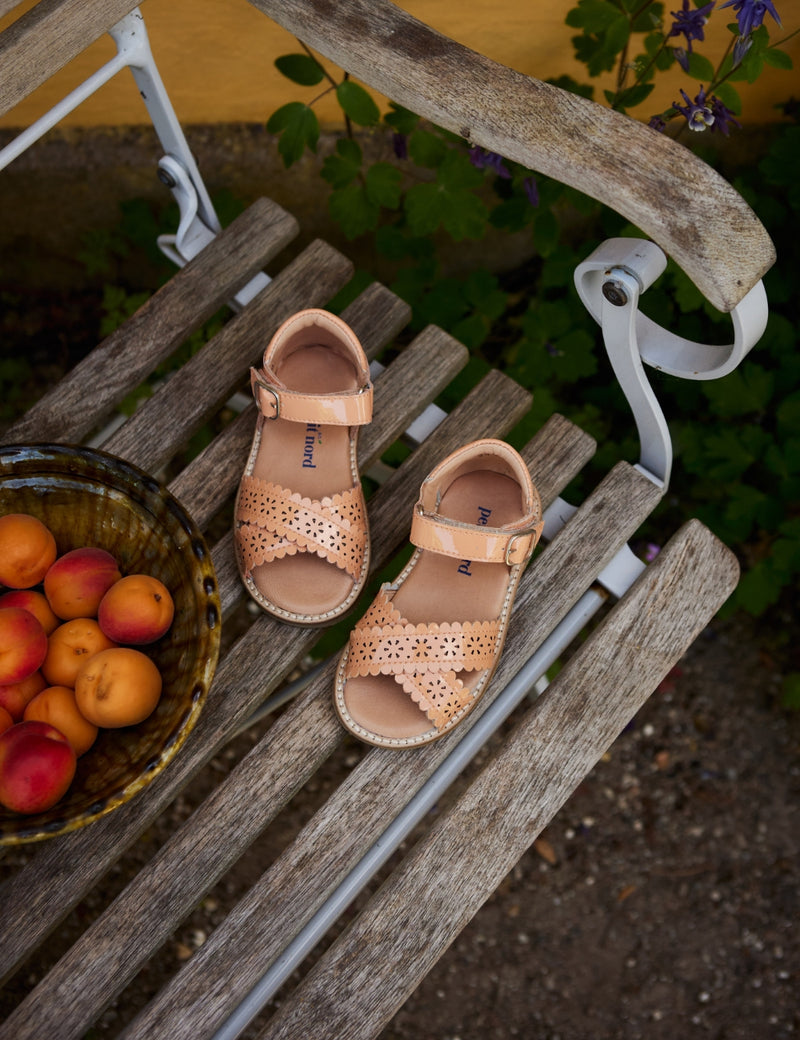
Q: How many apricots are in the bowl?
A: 11